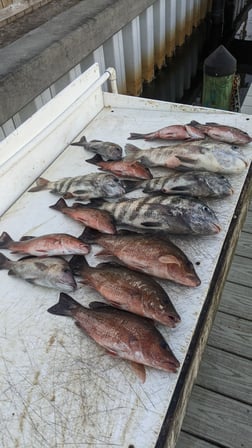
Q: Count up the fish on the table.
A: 14